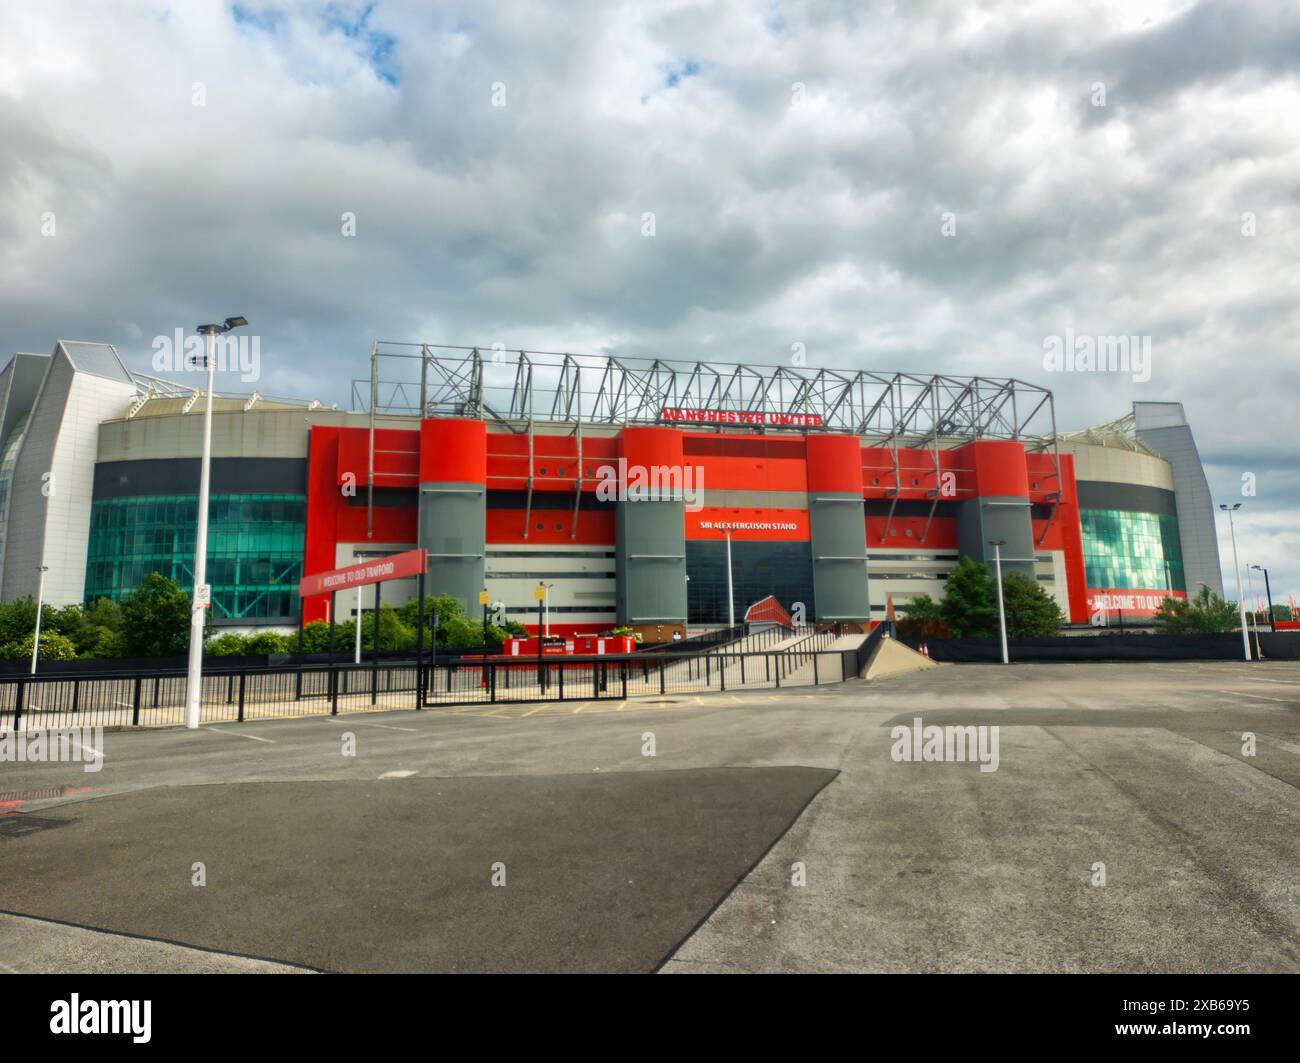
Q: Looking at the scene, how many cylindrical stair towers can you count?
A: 4